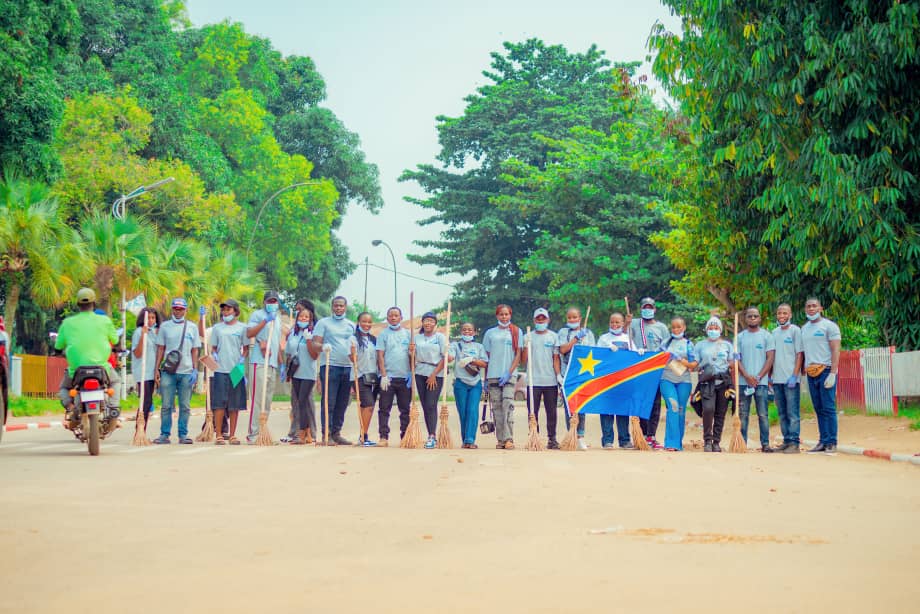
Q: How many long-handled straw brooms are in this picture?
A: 9